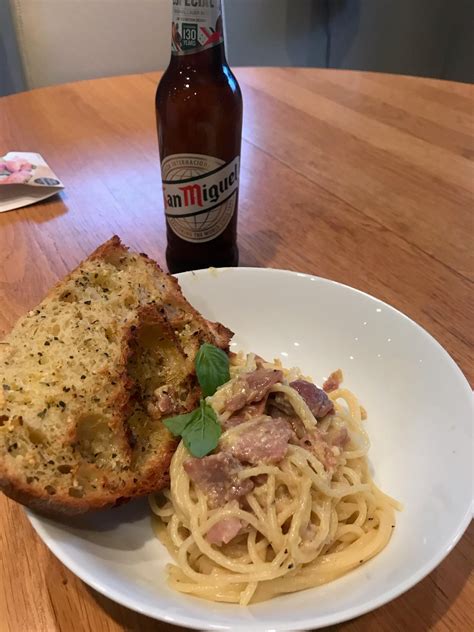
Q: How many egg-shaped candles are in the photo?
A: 0